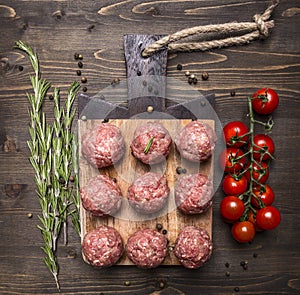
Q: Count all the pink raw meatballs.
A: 9